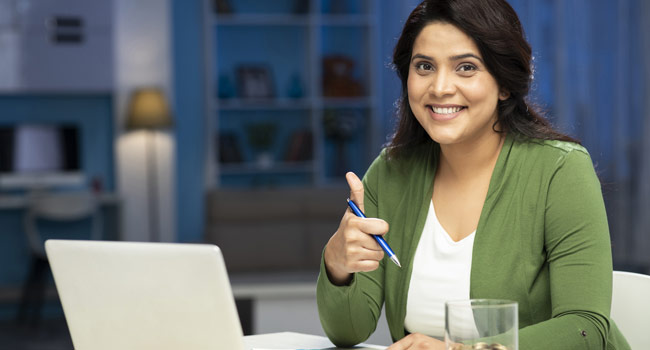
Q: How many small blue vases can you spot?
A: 2